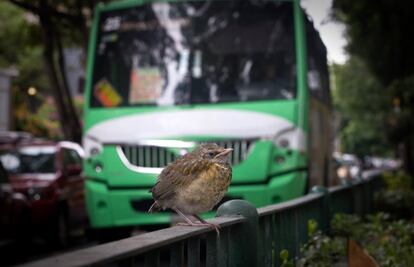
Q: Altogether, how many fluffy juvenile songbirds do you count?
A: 1